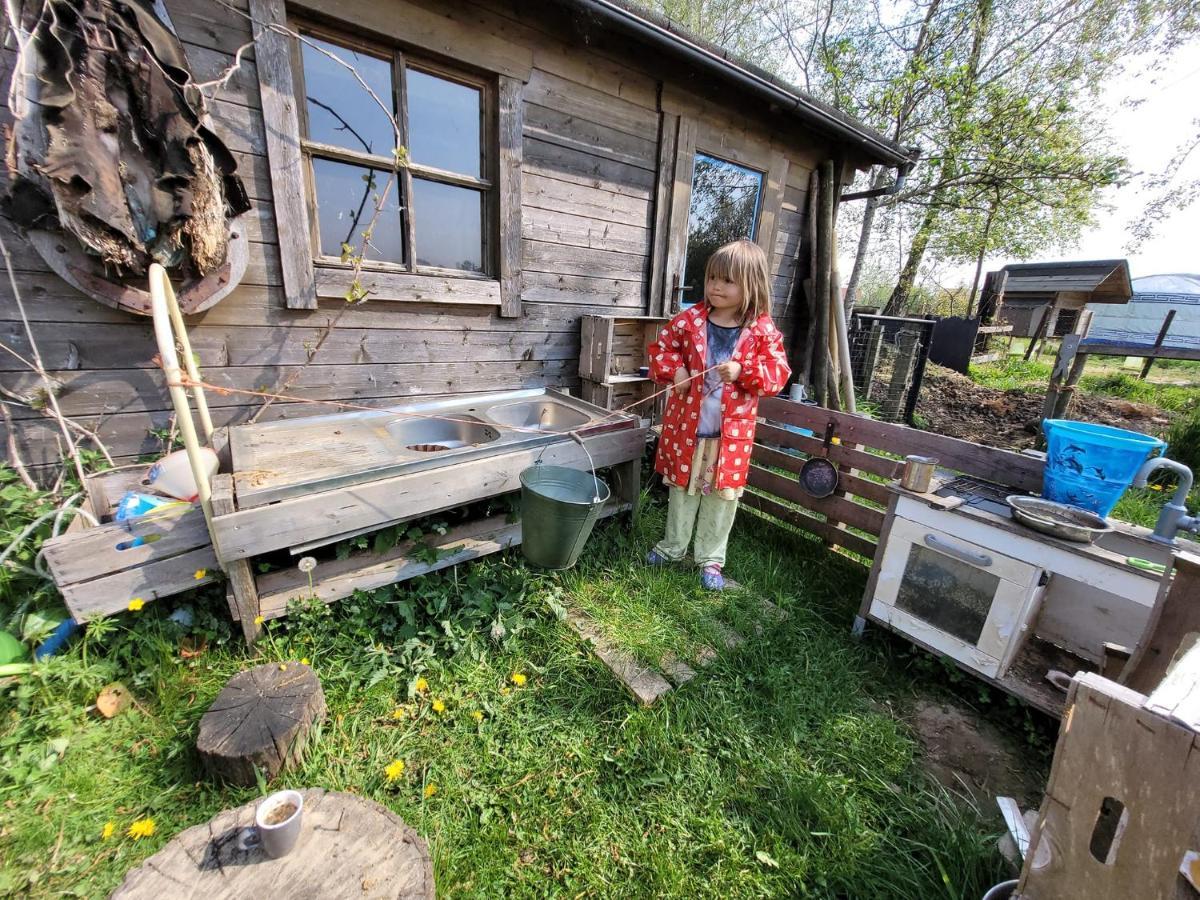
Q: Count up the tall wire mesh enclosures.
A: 1